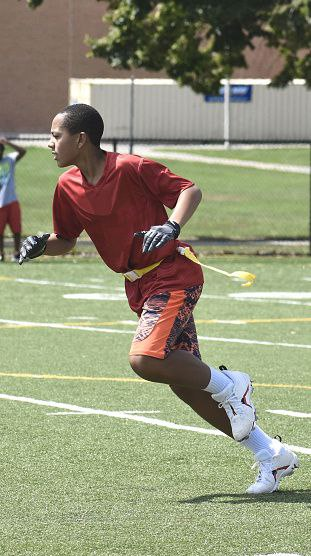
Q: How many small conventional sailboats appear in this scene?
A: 0